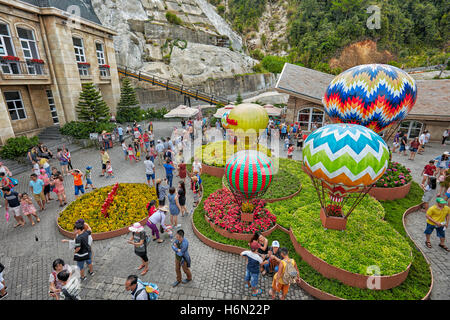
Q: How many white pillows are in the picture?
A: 0